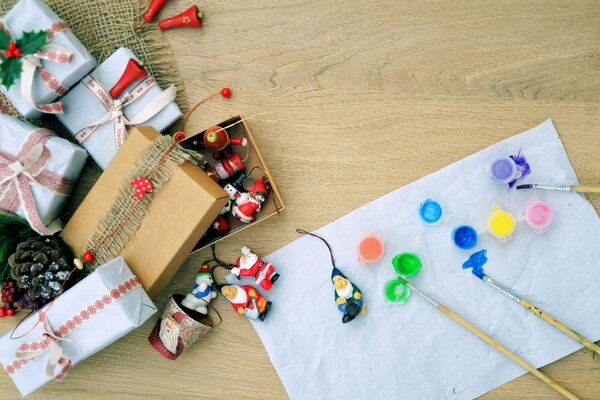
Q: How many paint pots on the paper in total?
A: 8